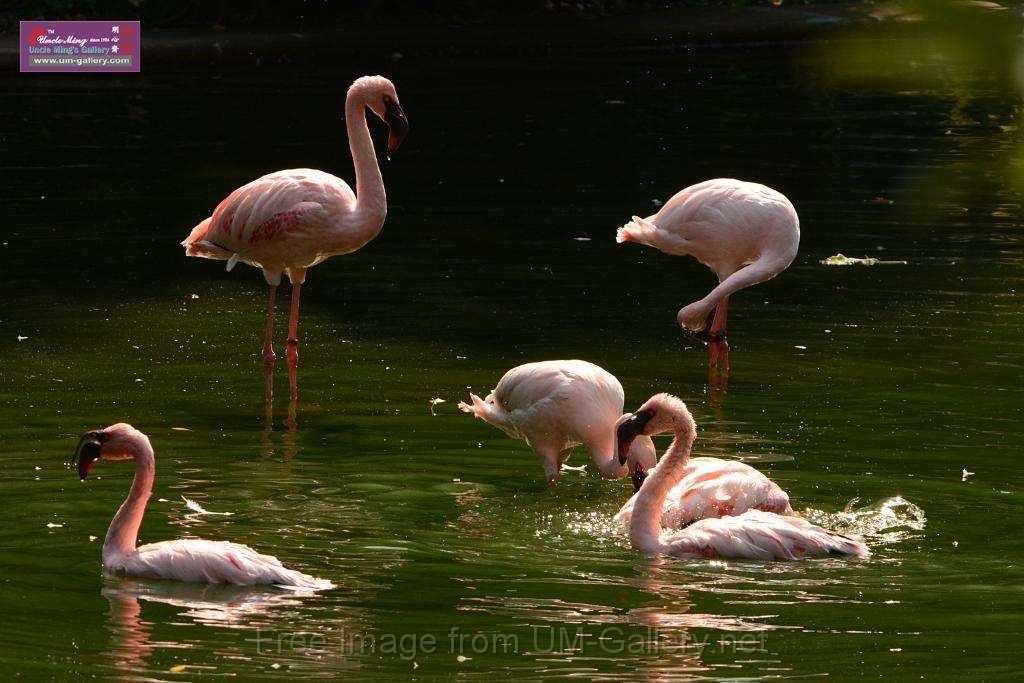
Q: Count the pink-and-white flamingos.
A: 6